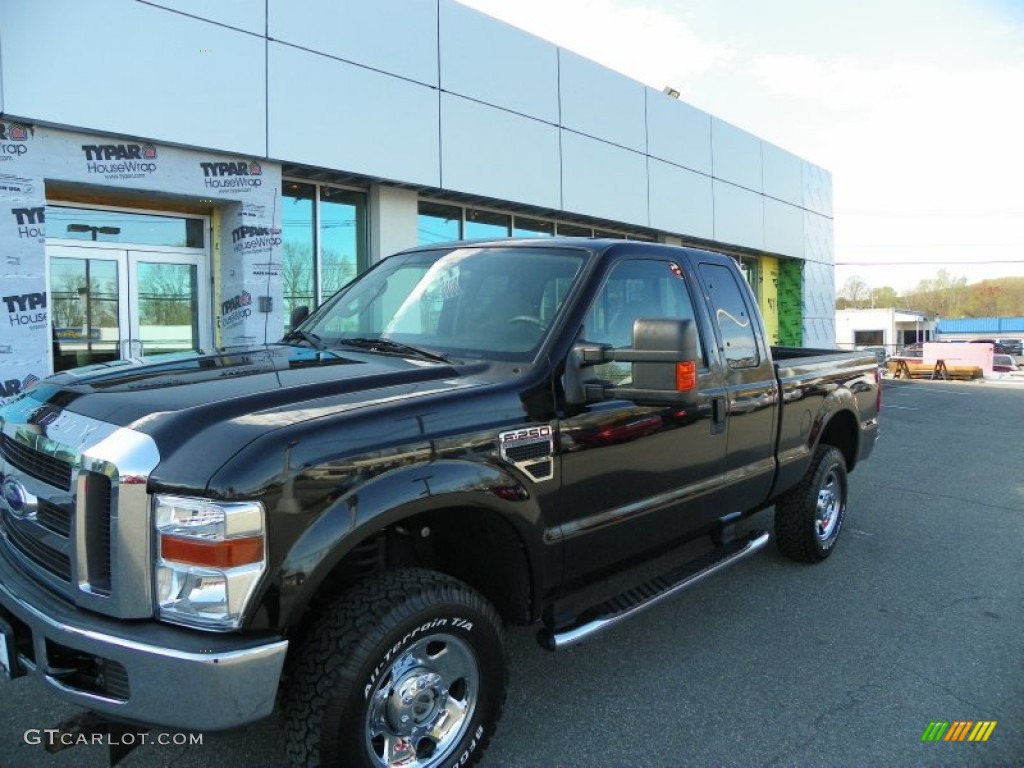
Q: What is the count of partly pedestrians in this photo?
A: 0